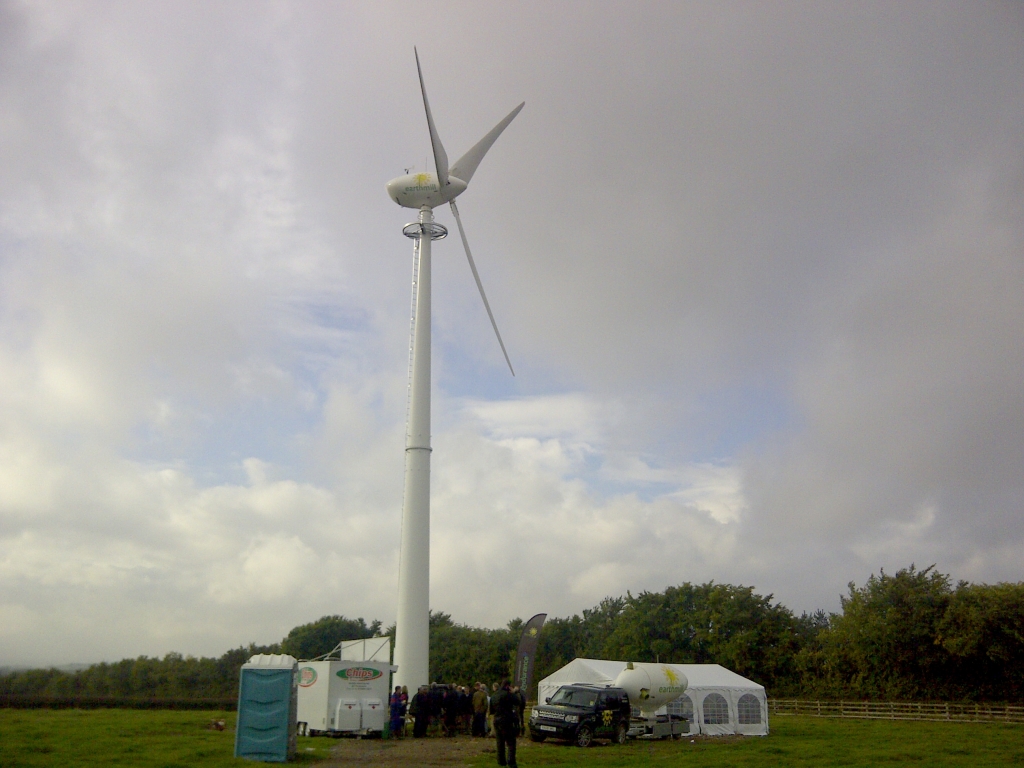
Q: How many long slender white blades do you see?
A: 3